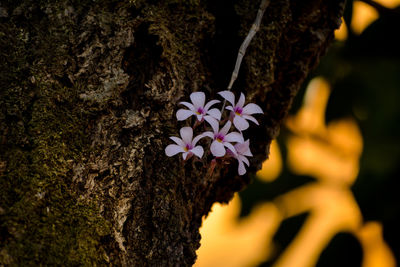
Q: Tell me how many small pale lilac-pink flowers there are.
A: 5